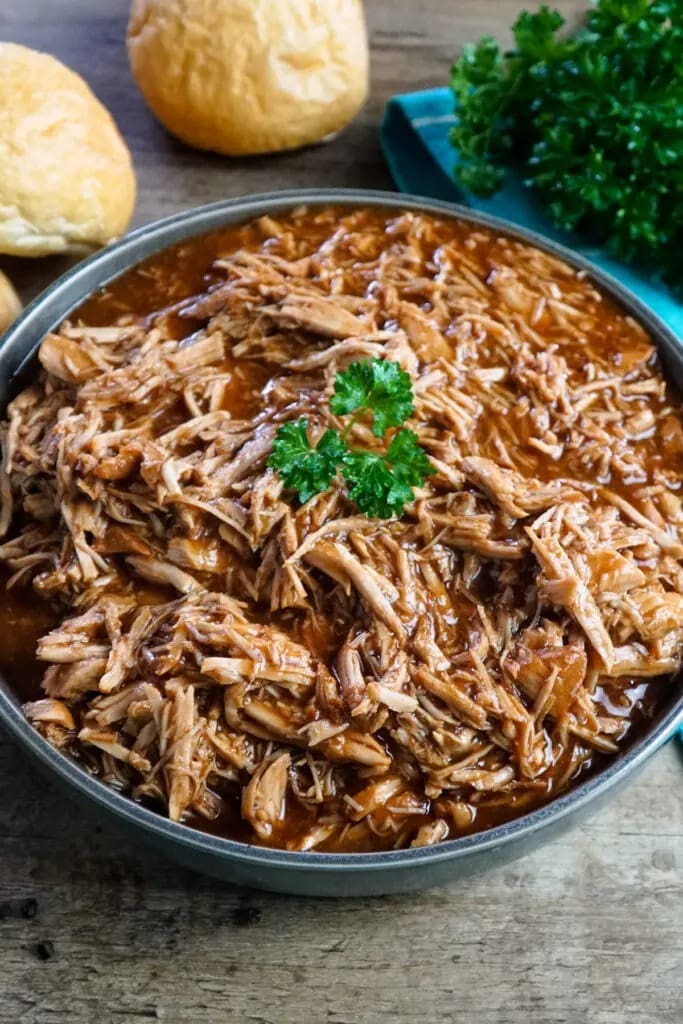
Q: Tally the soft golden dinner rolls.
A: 3